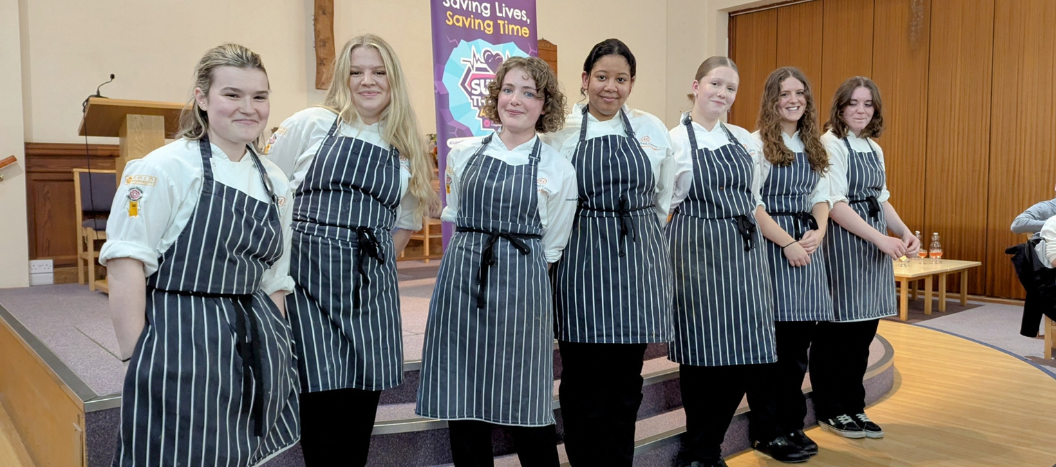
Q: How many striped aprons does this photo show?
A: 7